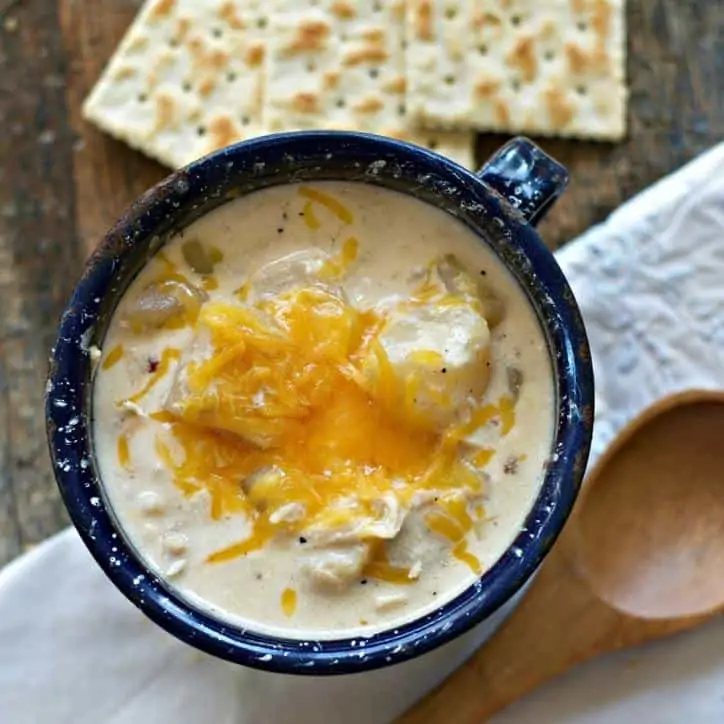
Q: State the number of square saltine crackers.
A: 3